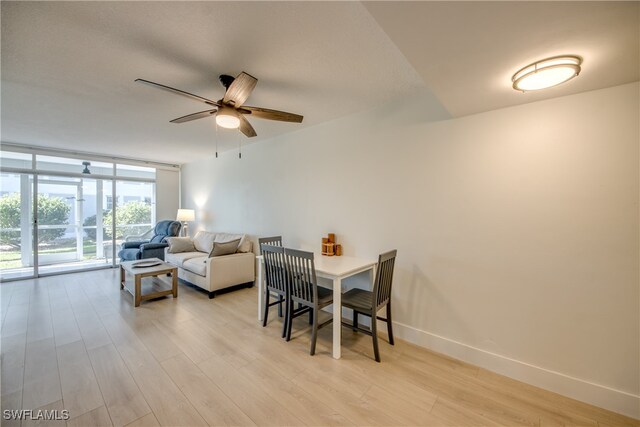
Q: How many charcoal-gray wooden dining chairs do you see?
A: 4